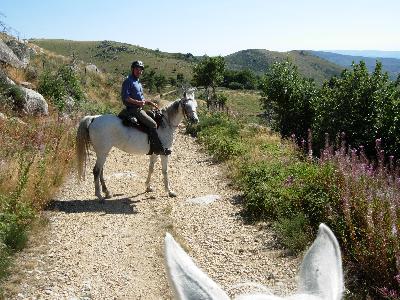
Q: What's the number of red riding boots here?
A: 0